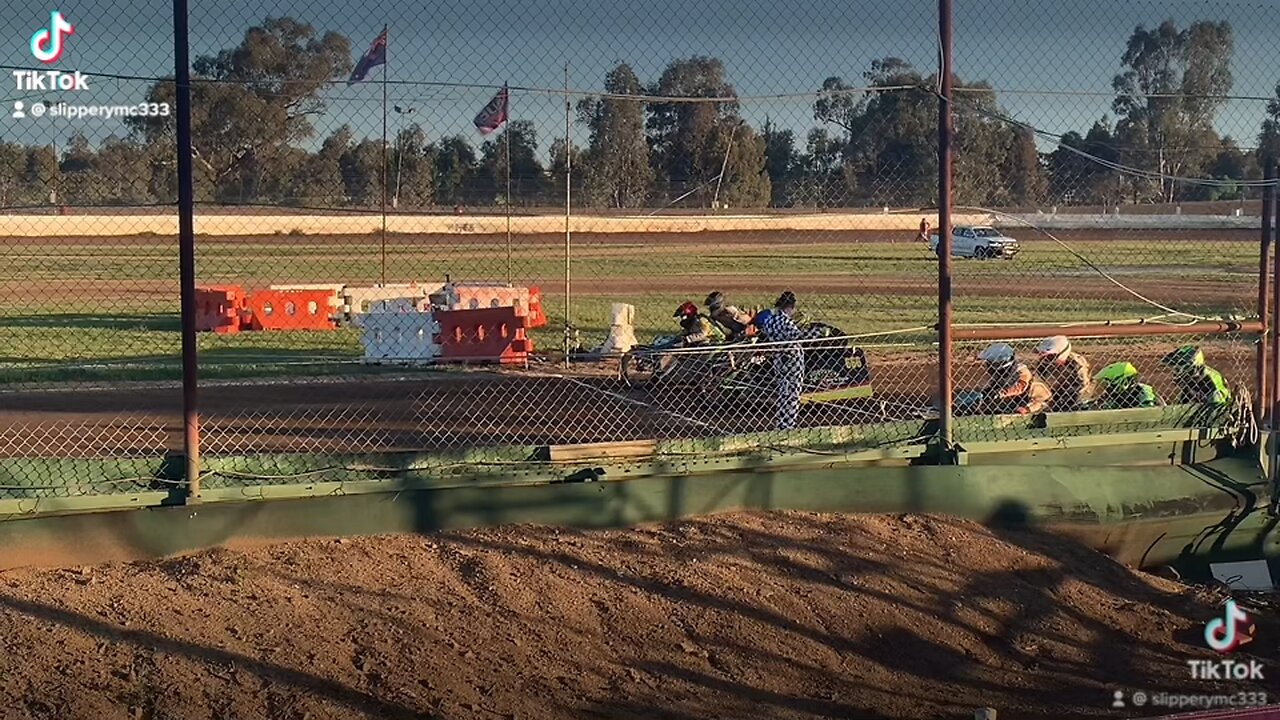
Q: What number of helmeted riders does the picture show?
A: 6